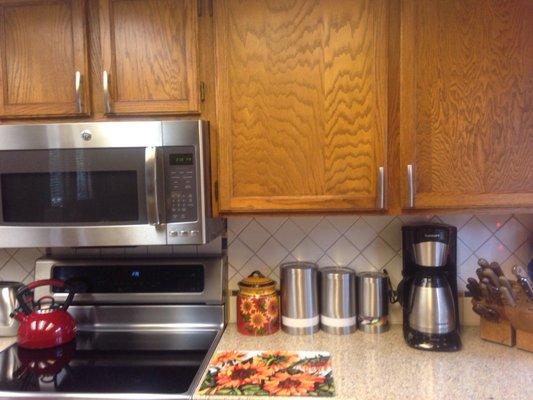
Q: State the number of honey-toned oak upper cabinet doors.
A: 4